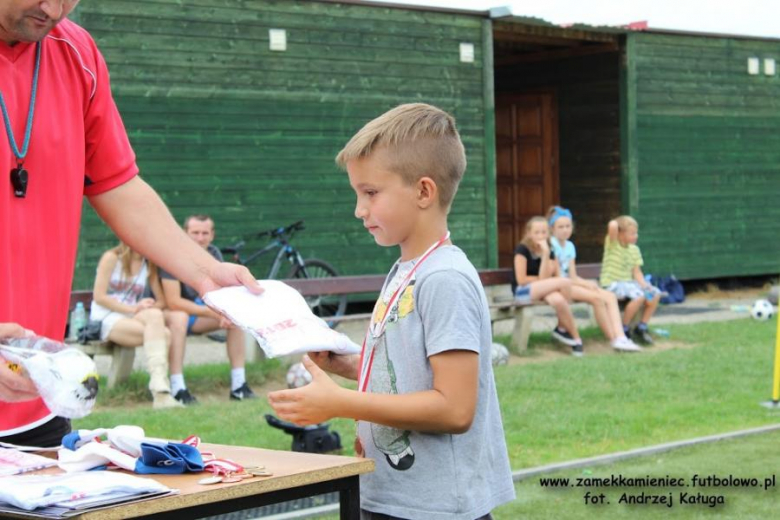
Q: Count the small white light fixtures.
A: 4